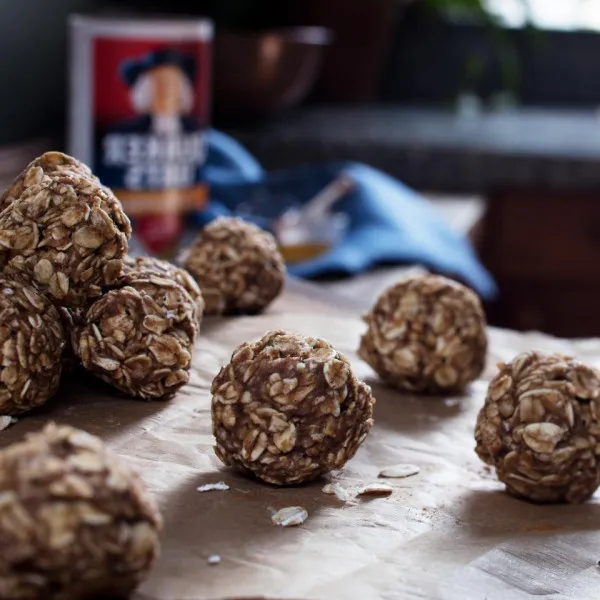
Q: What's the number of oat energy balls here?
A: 9